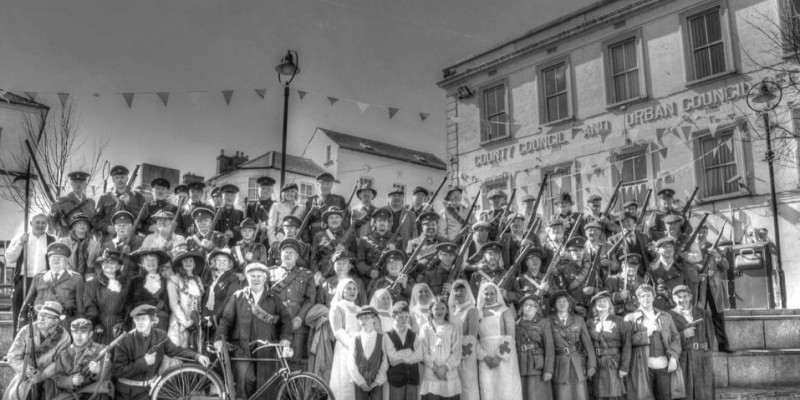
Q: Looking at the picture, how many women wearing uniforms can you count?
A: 8